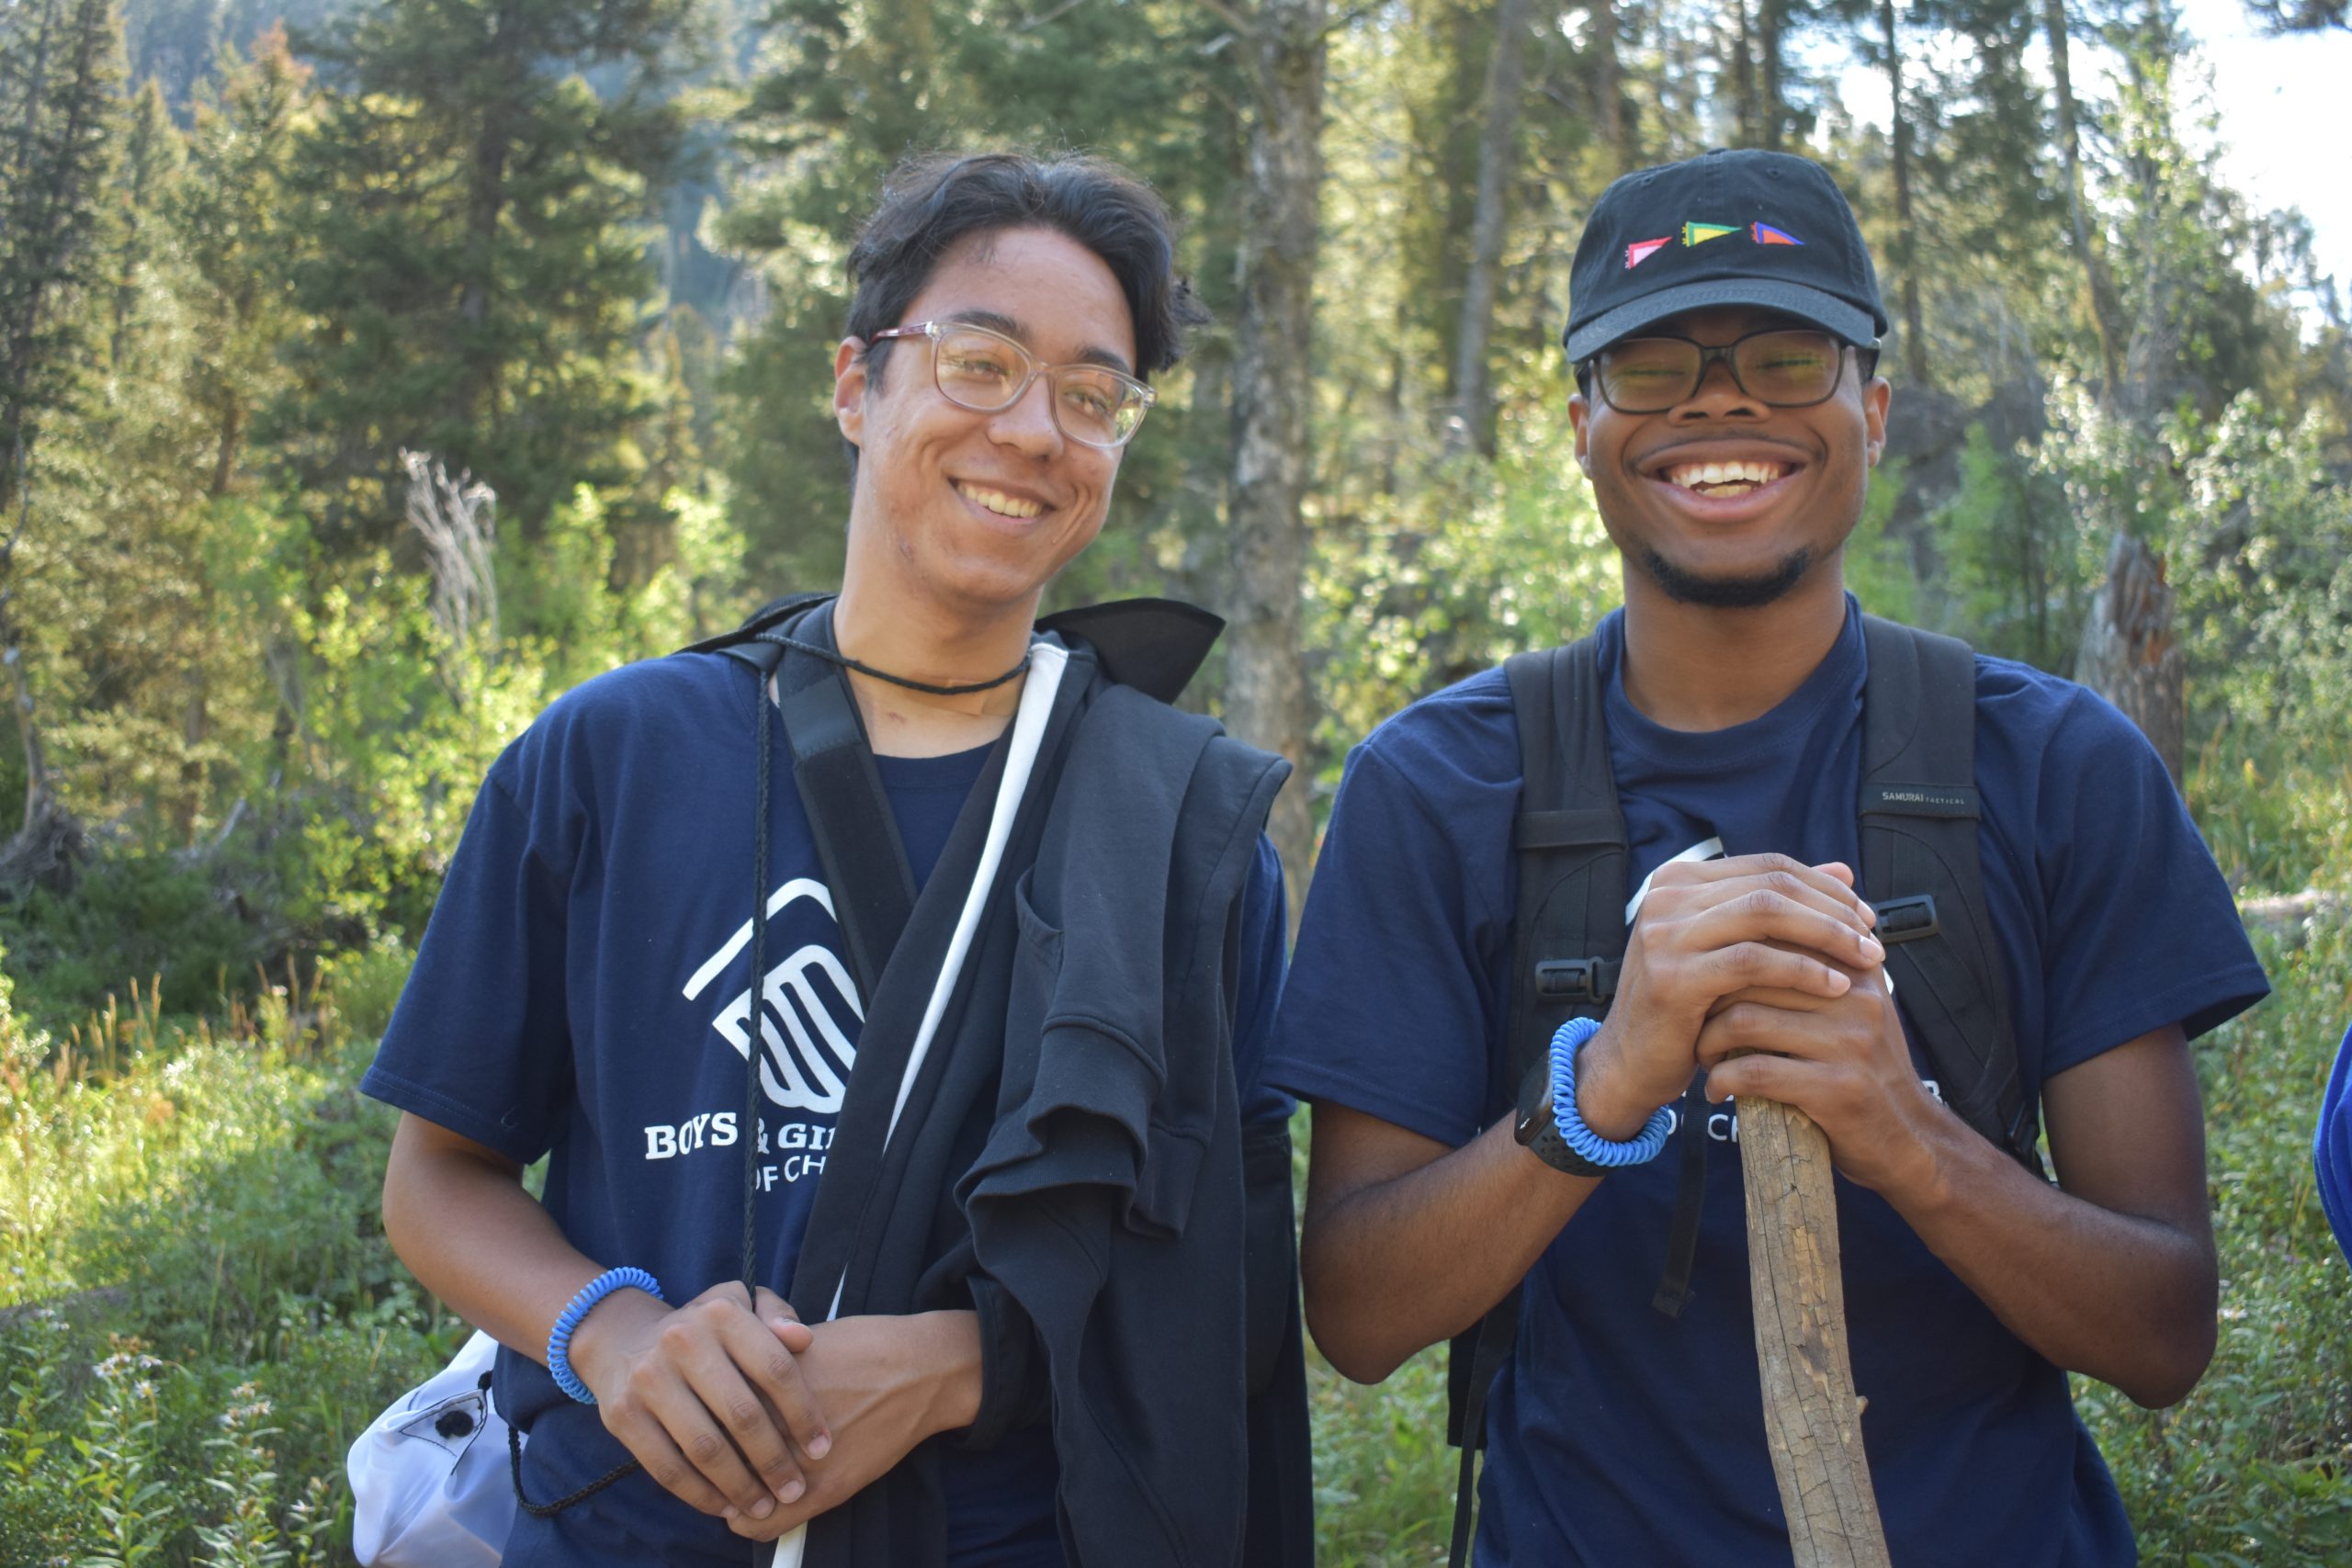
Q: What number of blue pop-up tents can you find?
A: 0